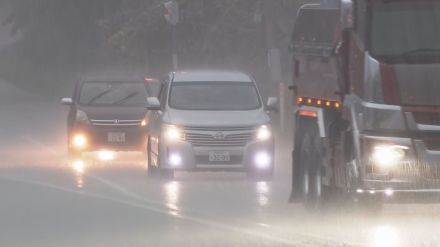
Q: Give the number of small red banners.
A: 0